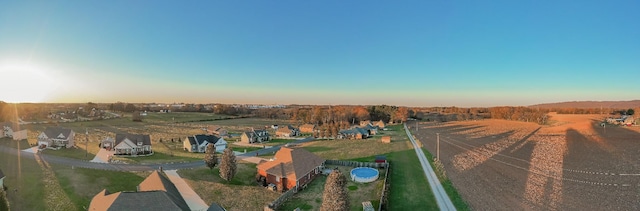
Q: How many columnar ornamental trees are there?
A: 3